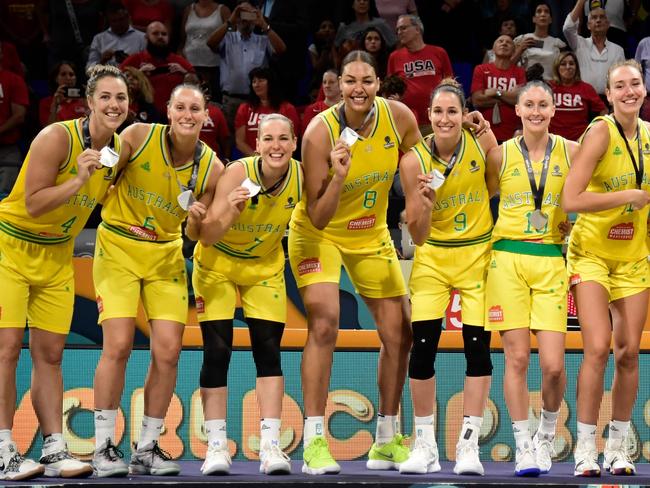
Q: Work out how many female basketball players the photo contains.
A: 7